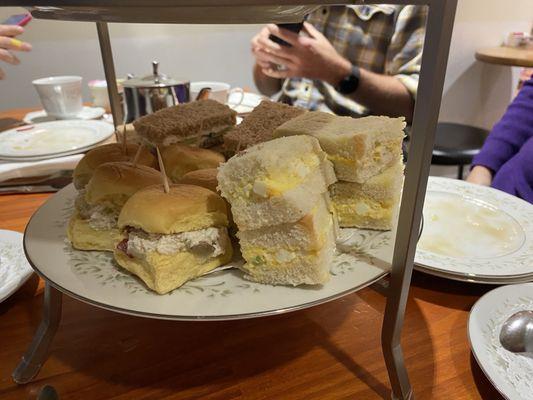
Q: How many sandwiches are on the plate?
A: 11